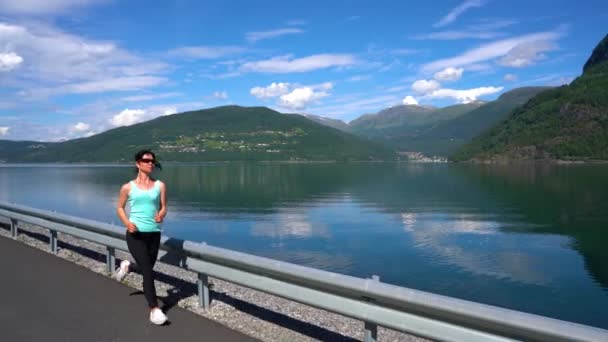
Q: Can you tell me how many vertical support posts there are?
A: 5